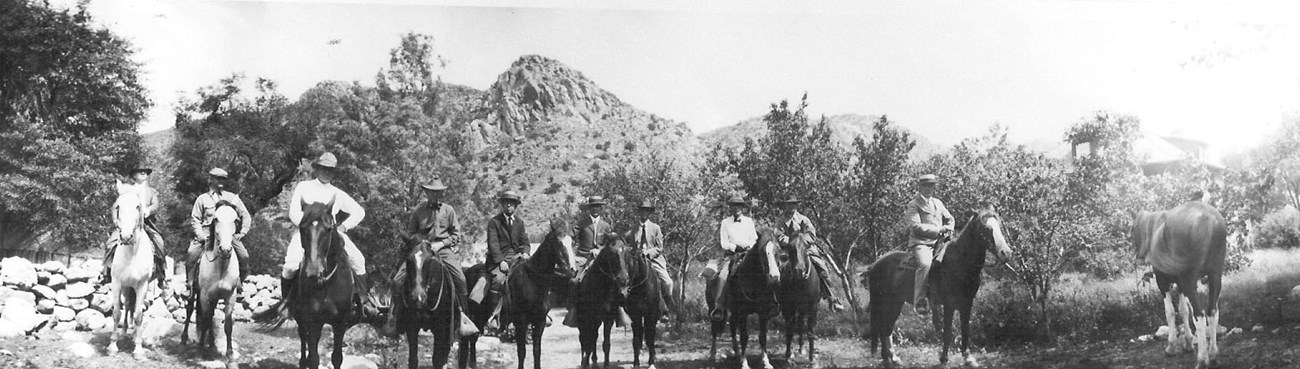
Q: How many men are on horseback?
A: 10